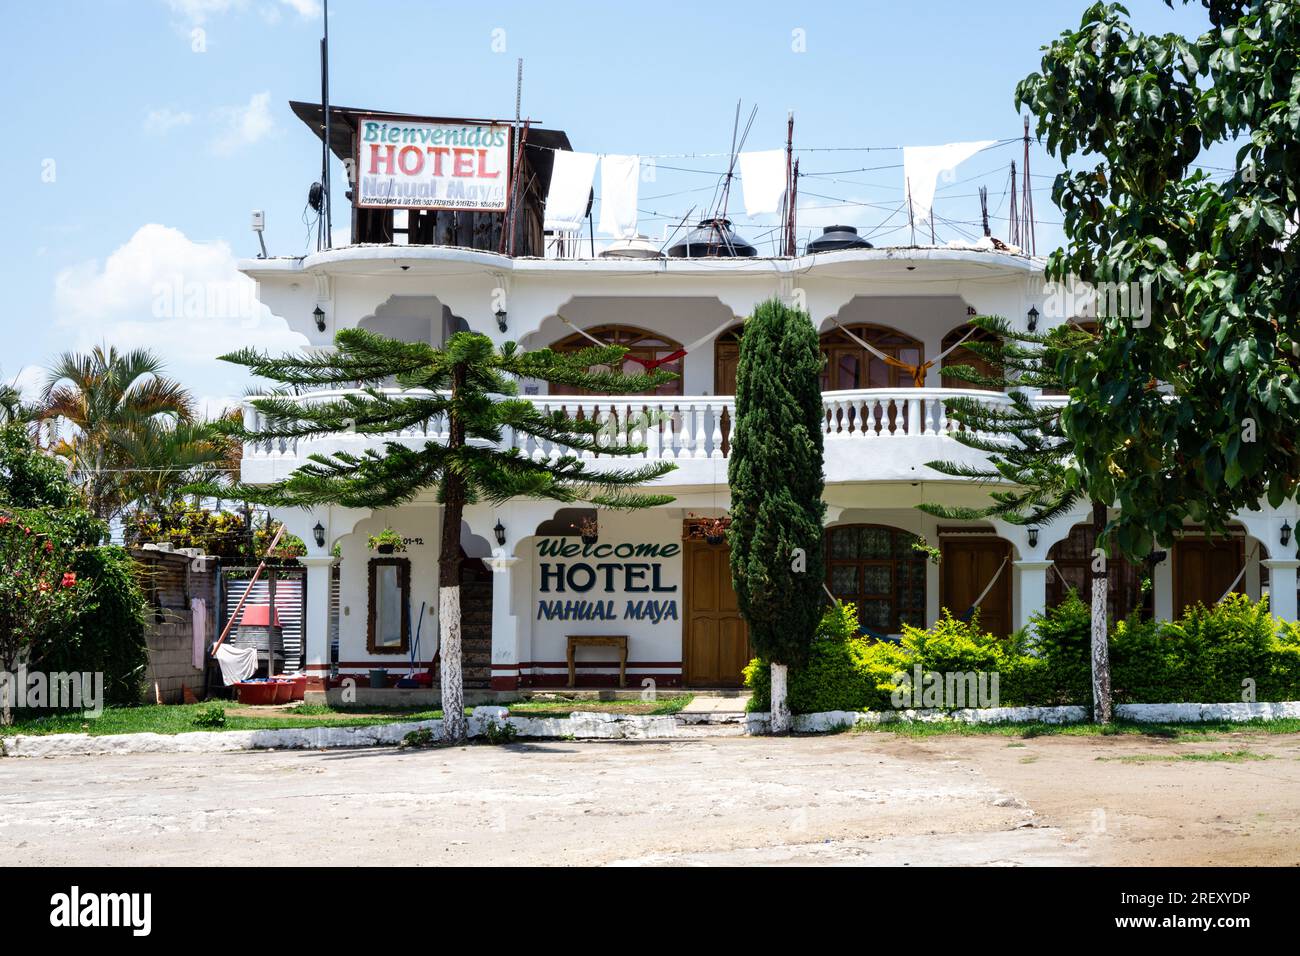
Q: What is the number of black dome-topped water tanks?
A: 2